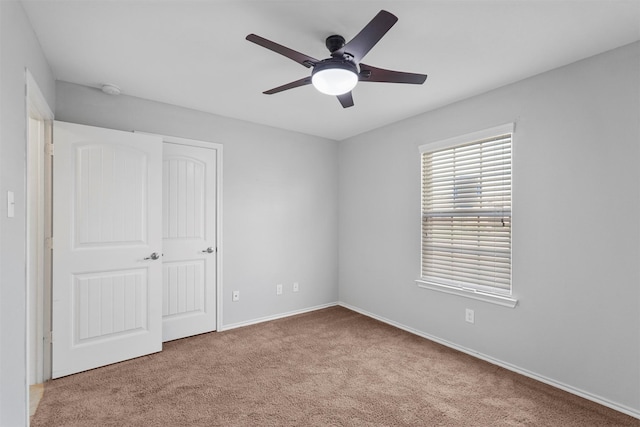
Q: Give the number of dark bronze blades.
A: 5